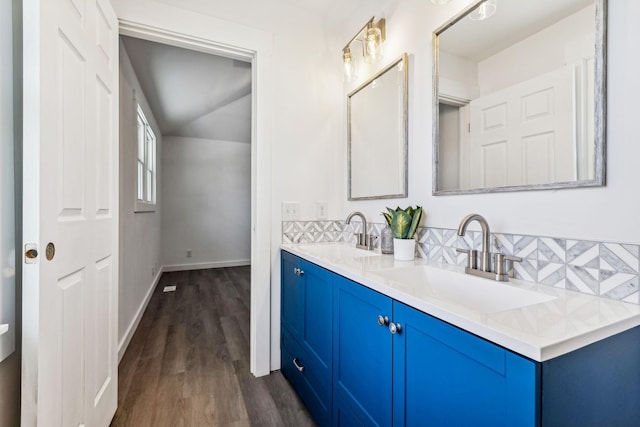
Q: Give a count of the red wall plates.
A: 0